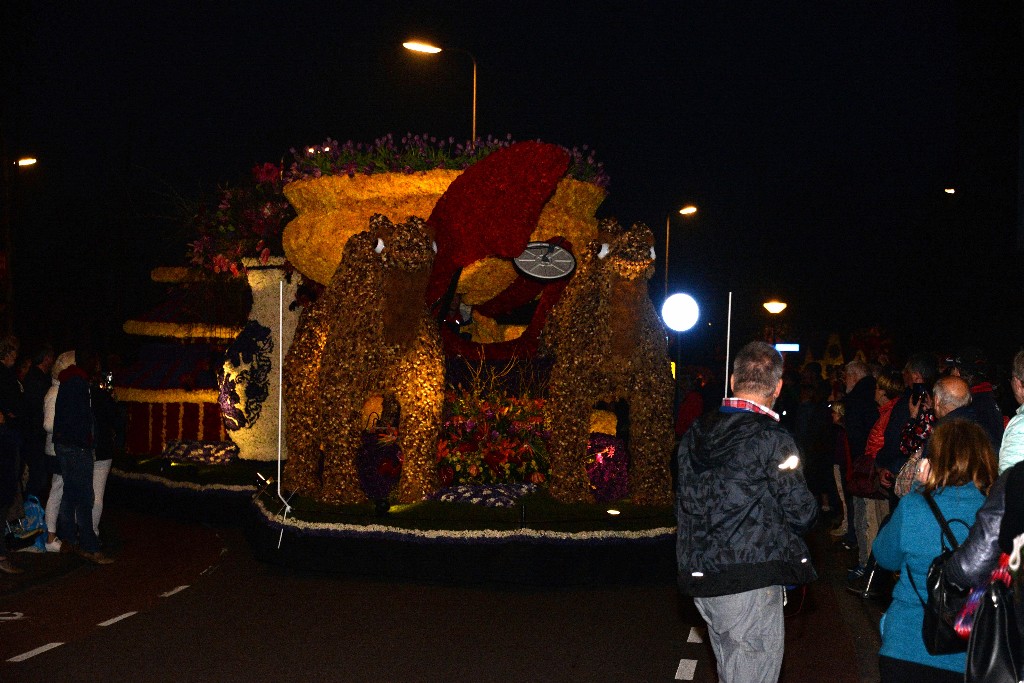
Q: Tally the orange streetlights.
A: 5